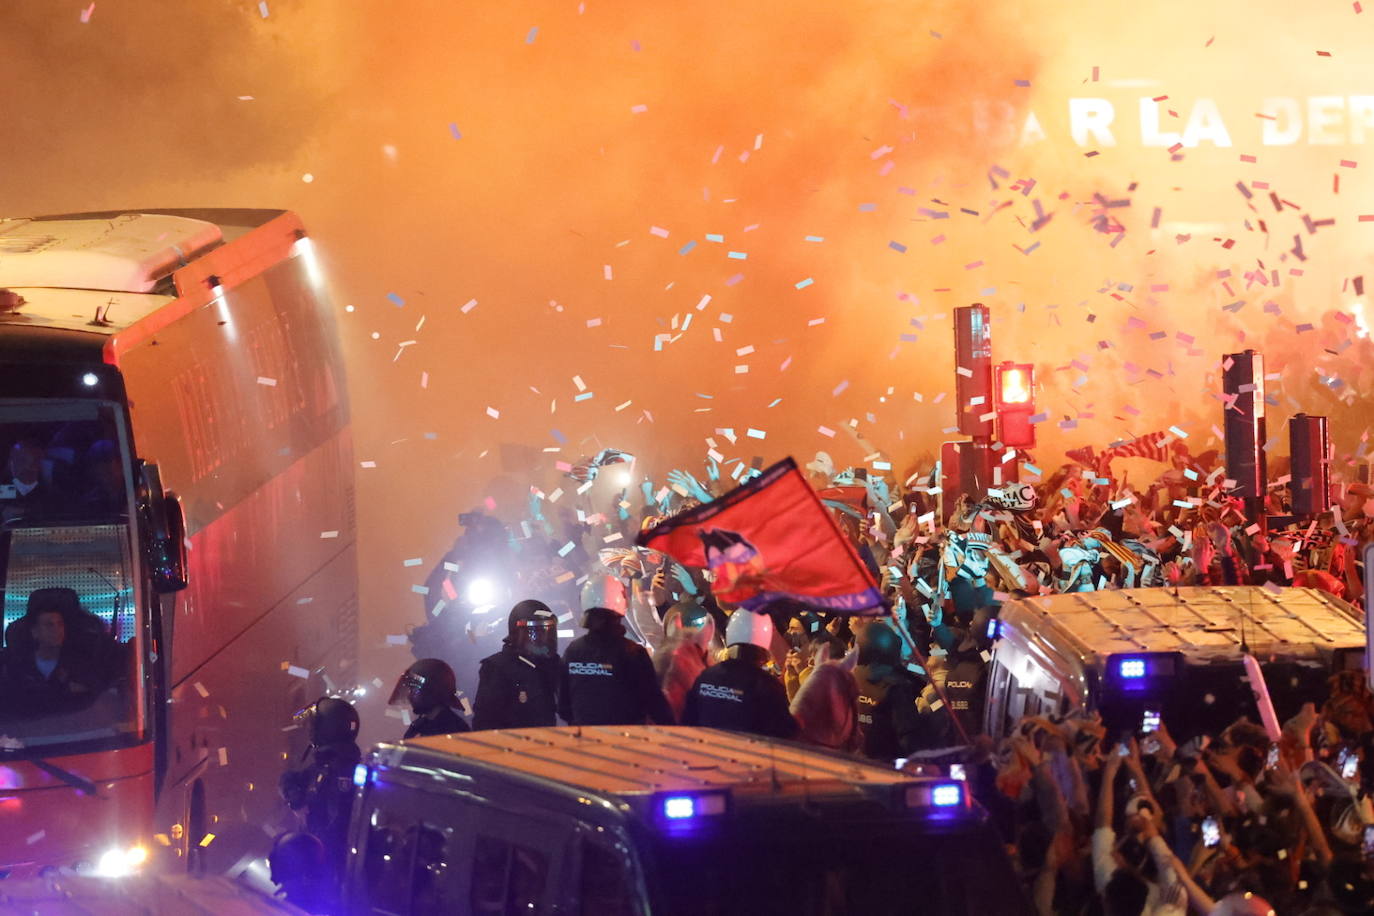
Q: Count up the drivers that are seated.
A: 1